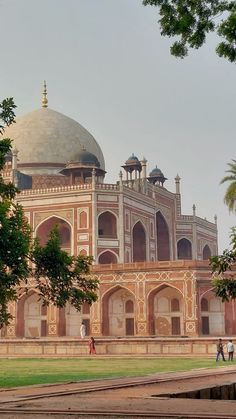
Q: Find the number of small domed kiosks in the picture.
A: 3